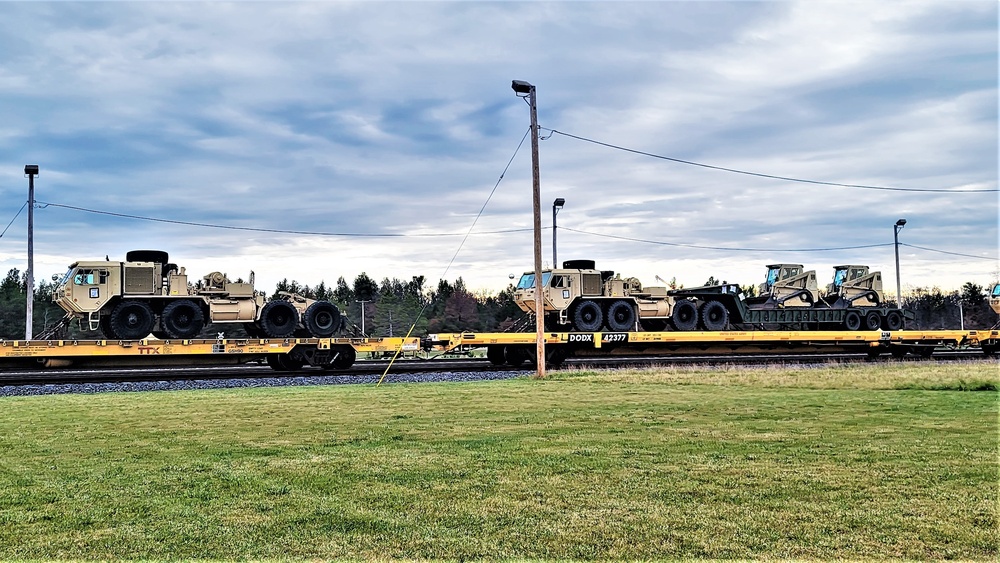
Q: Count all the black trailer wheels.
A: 3